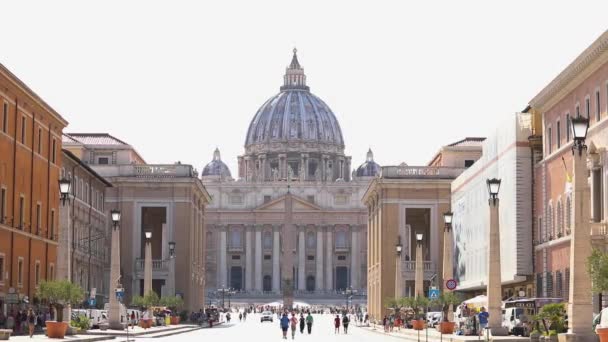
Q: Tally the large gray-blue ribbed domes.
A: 1